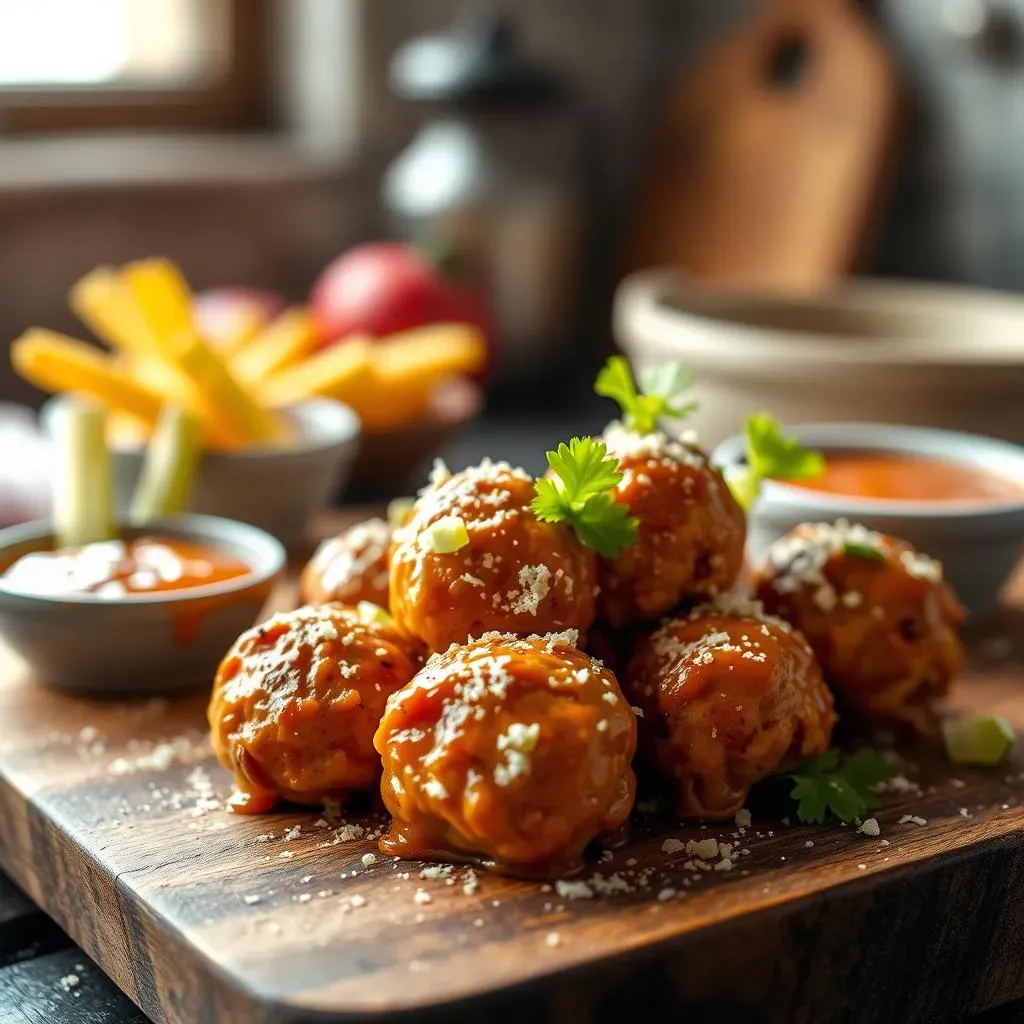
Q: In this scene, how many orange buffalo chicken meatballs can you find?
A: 7